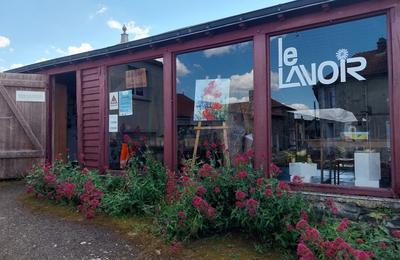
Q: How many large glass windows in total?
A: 3